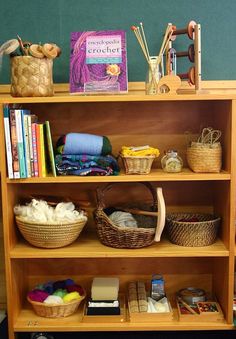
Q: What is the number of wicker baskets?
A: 7